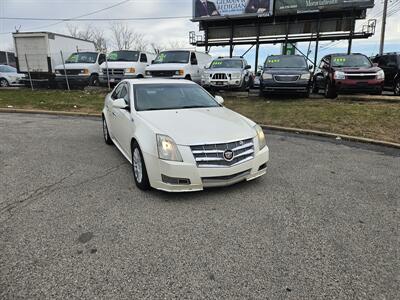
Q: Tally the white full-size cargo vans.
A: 3